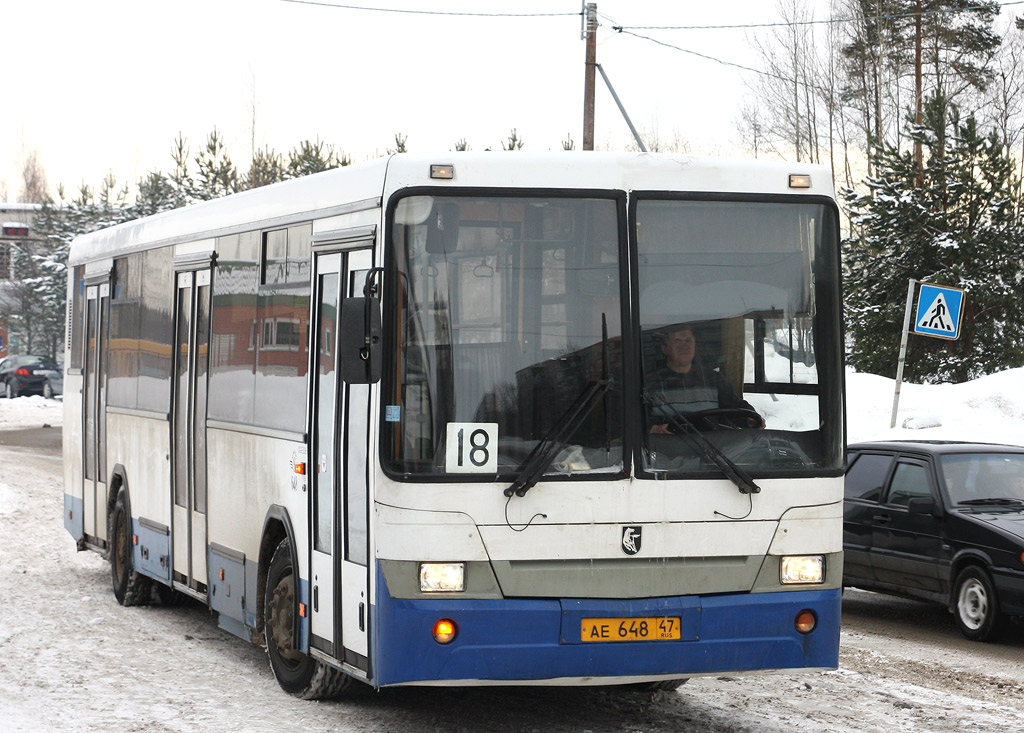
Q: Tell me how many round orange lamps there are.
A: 2